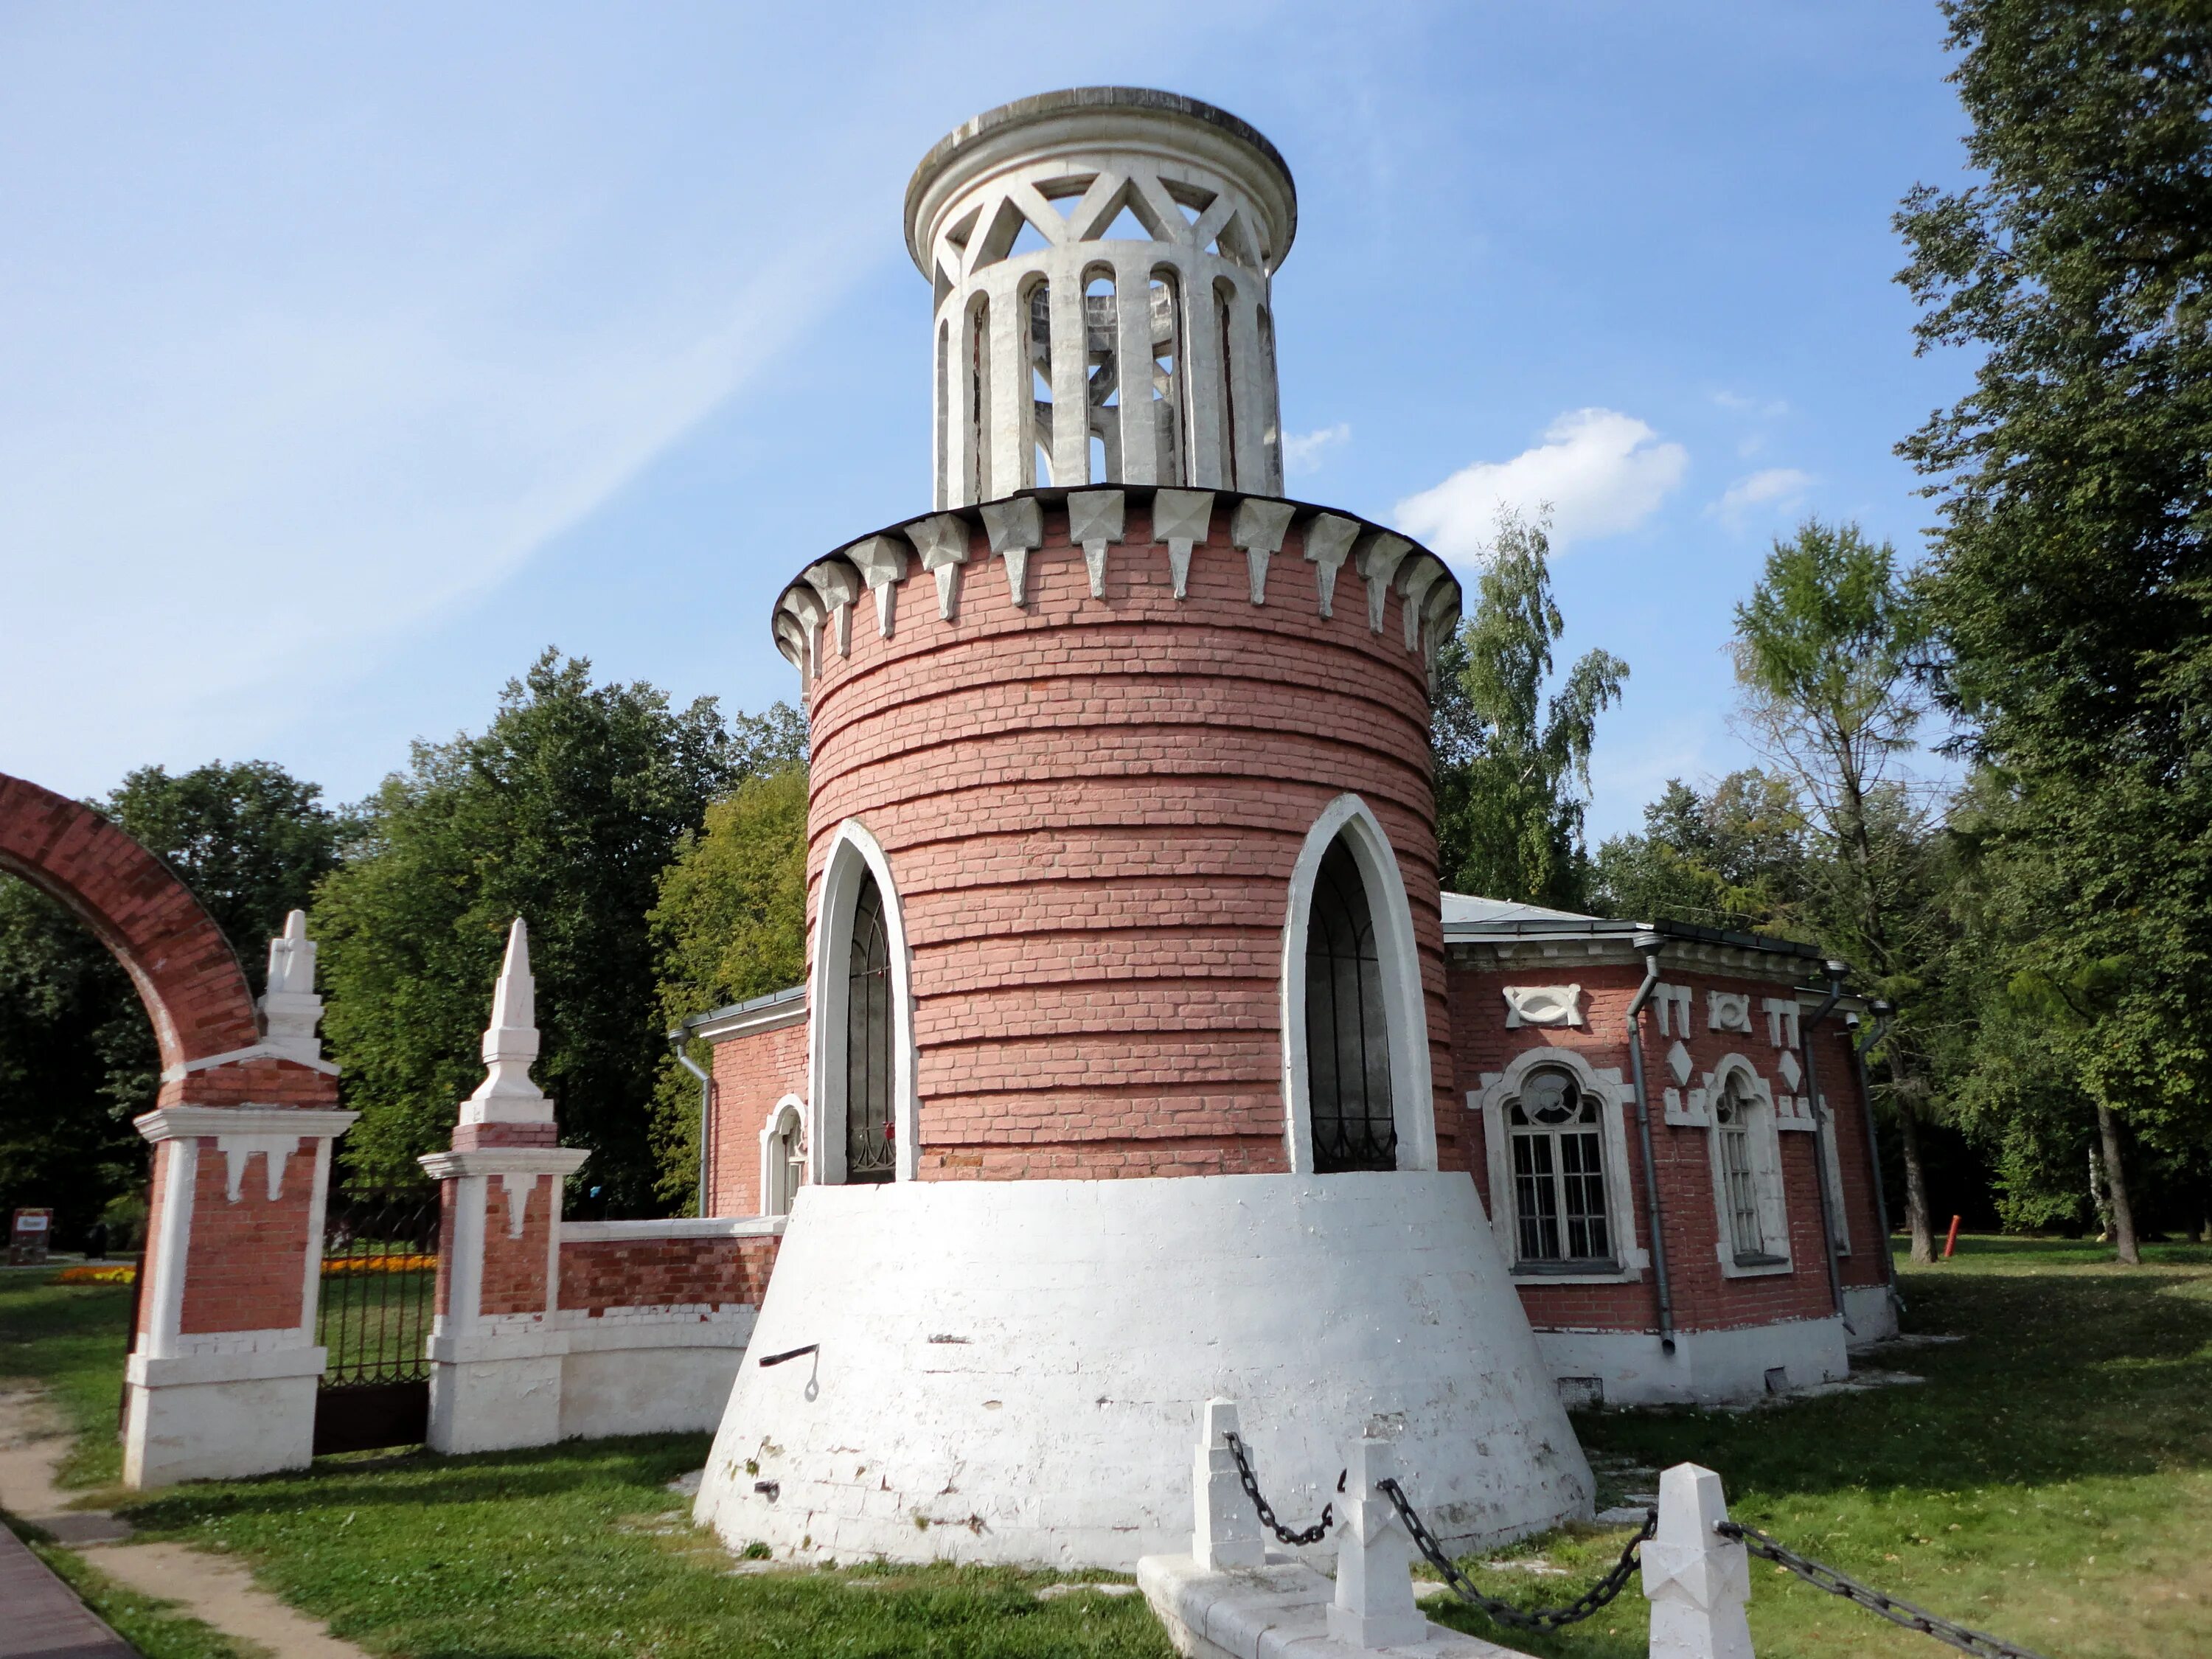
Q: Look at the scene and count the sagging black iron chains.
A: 3